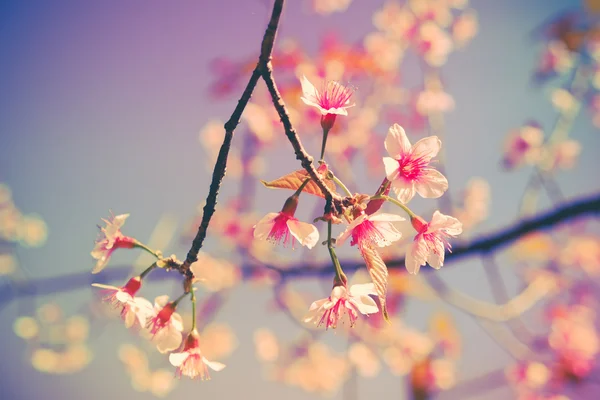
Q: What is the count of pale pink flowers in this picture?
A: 10